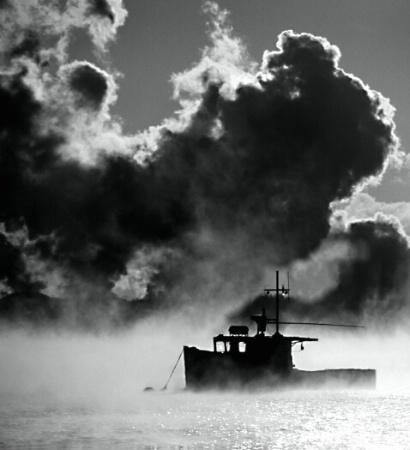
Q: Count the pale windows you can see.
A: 3